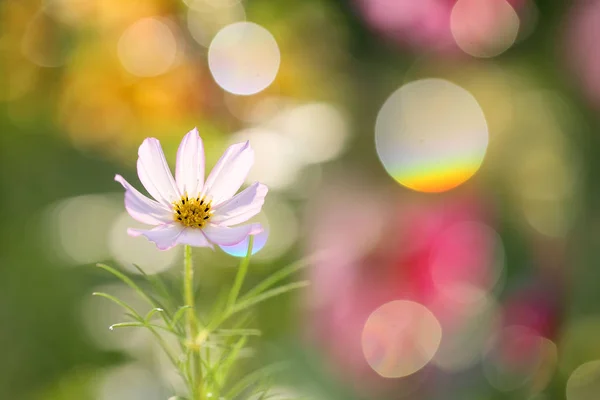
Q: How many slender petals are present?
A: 8